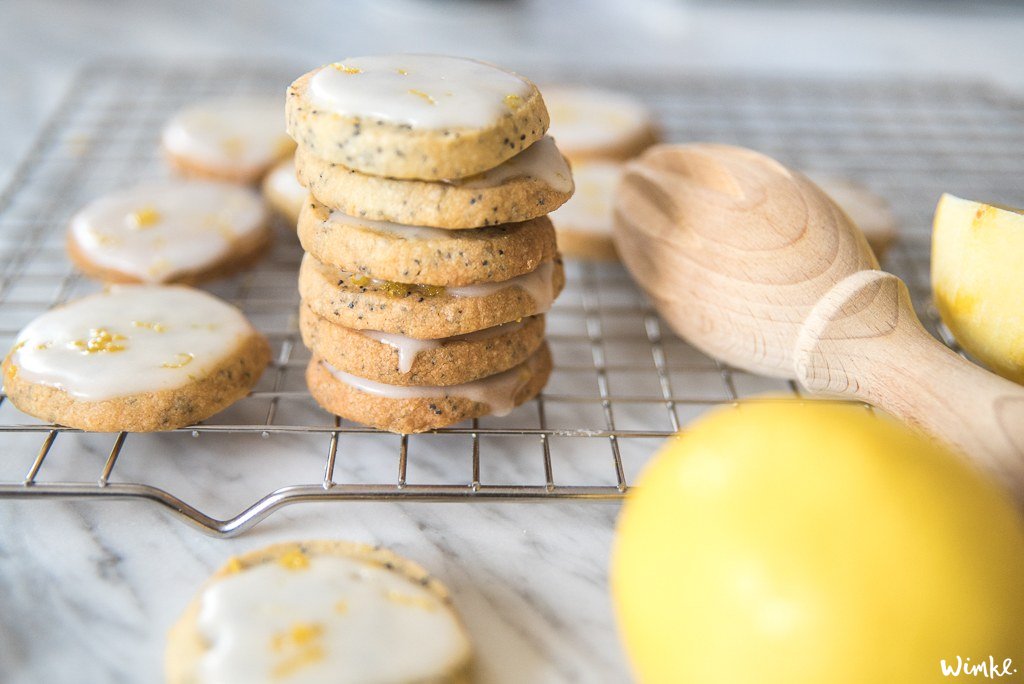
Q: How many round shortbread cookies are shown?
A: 14